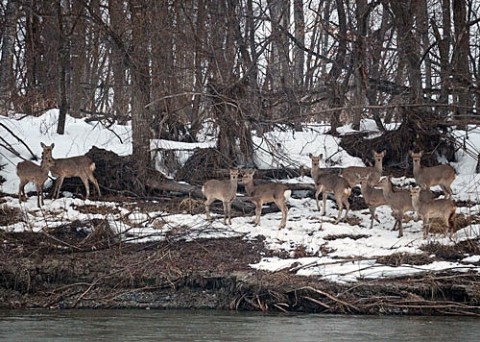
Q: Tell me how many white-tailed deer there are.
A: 10